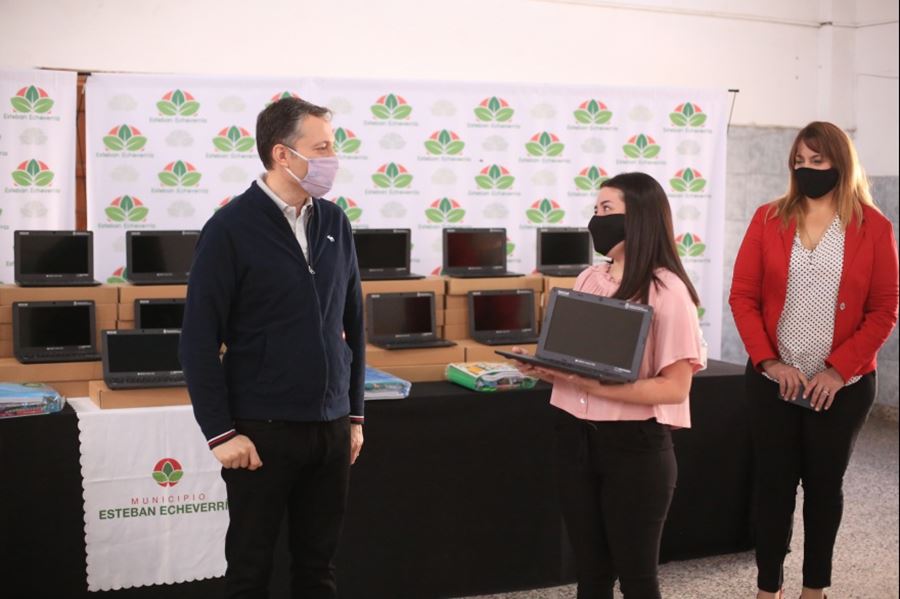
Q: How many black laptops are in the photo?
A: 11